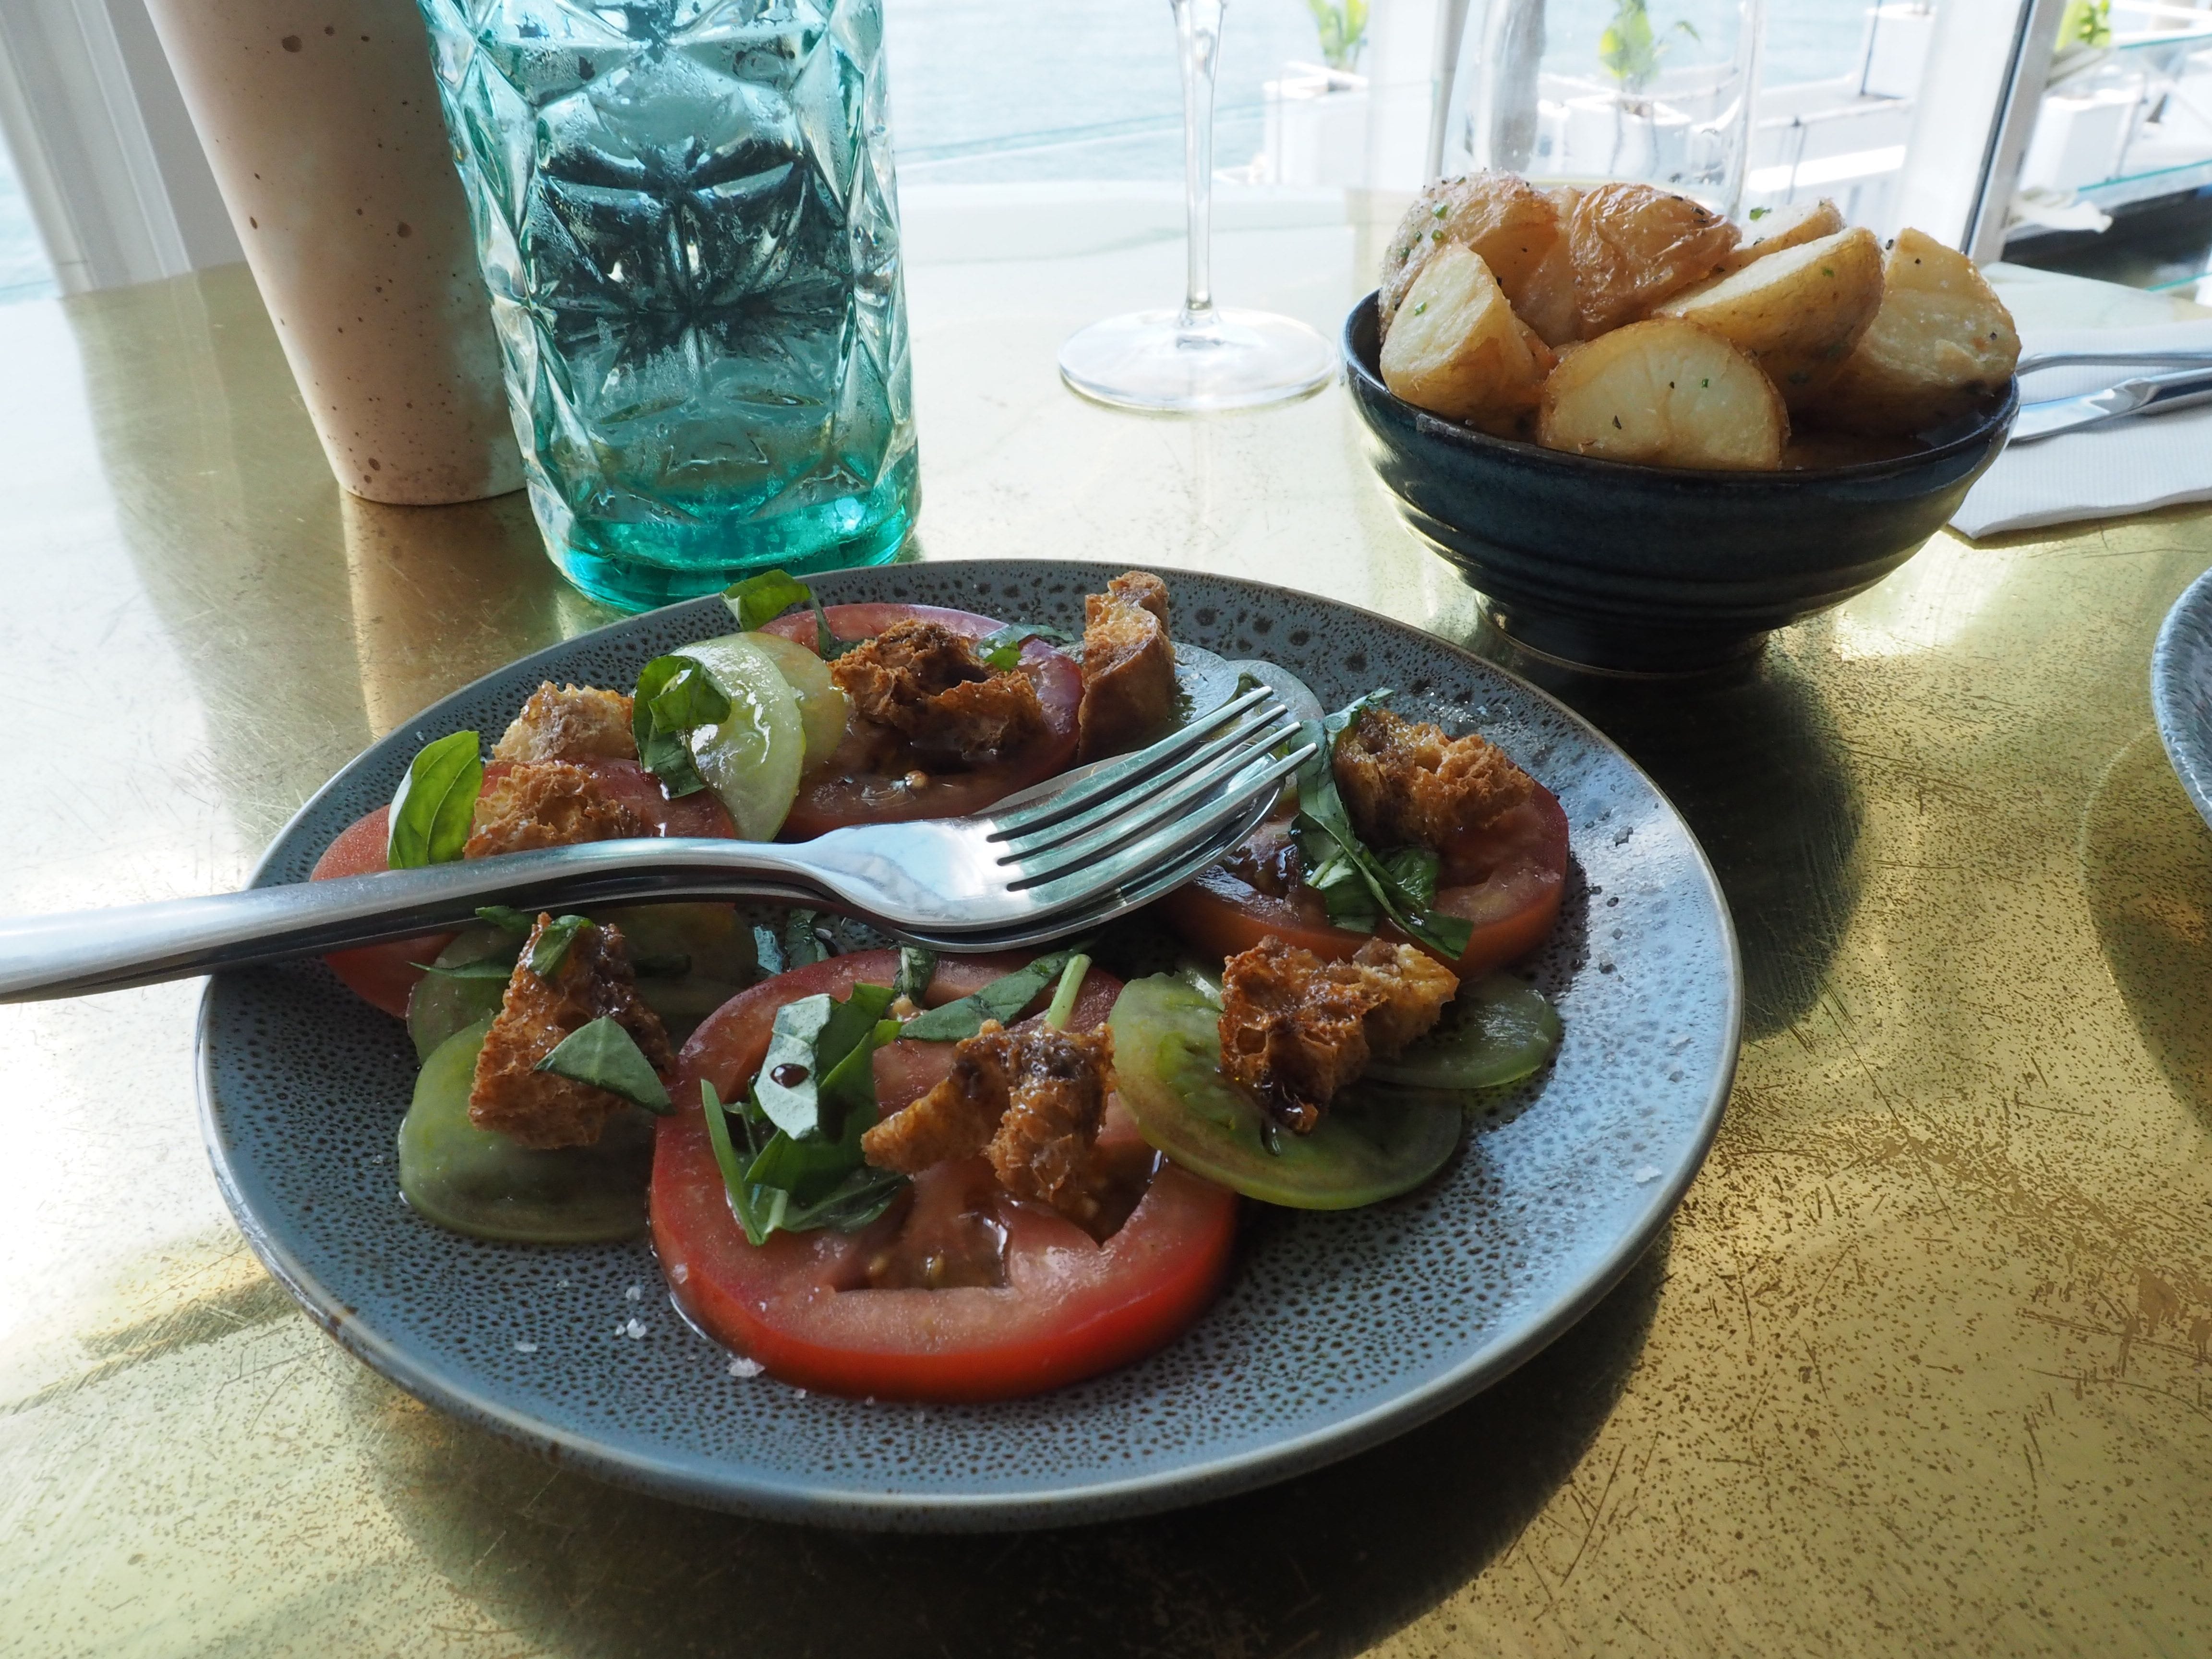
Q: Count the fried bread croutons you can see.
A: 8